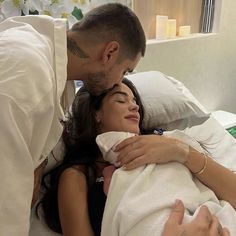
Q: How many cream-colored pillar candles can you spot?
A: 3